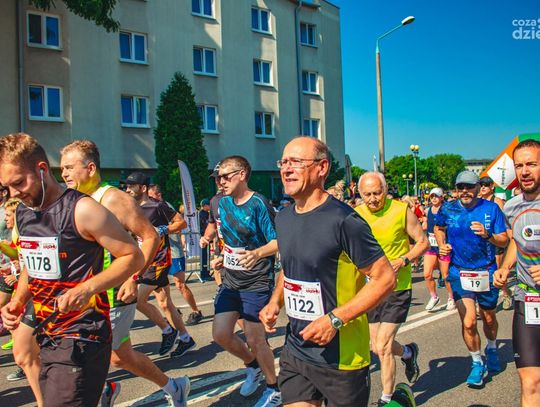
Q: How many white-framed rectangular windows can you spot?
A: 13